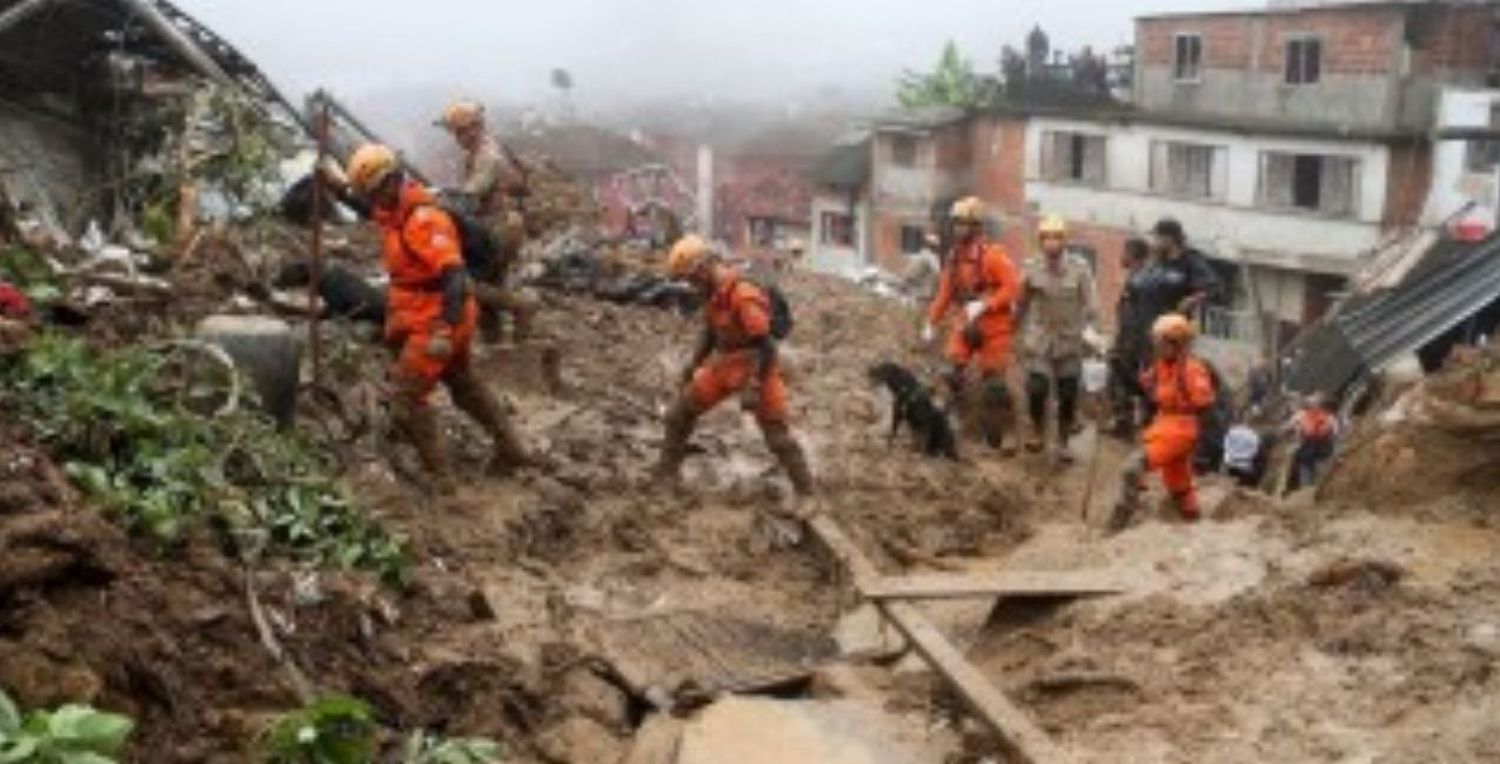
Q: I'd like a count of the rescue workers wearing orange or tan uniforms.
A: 6